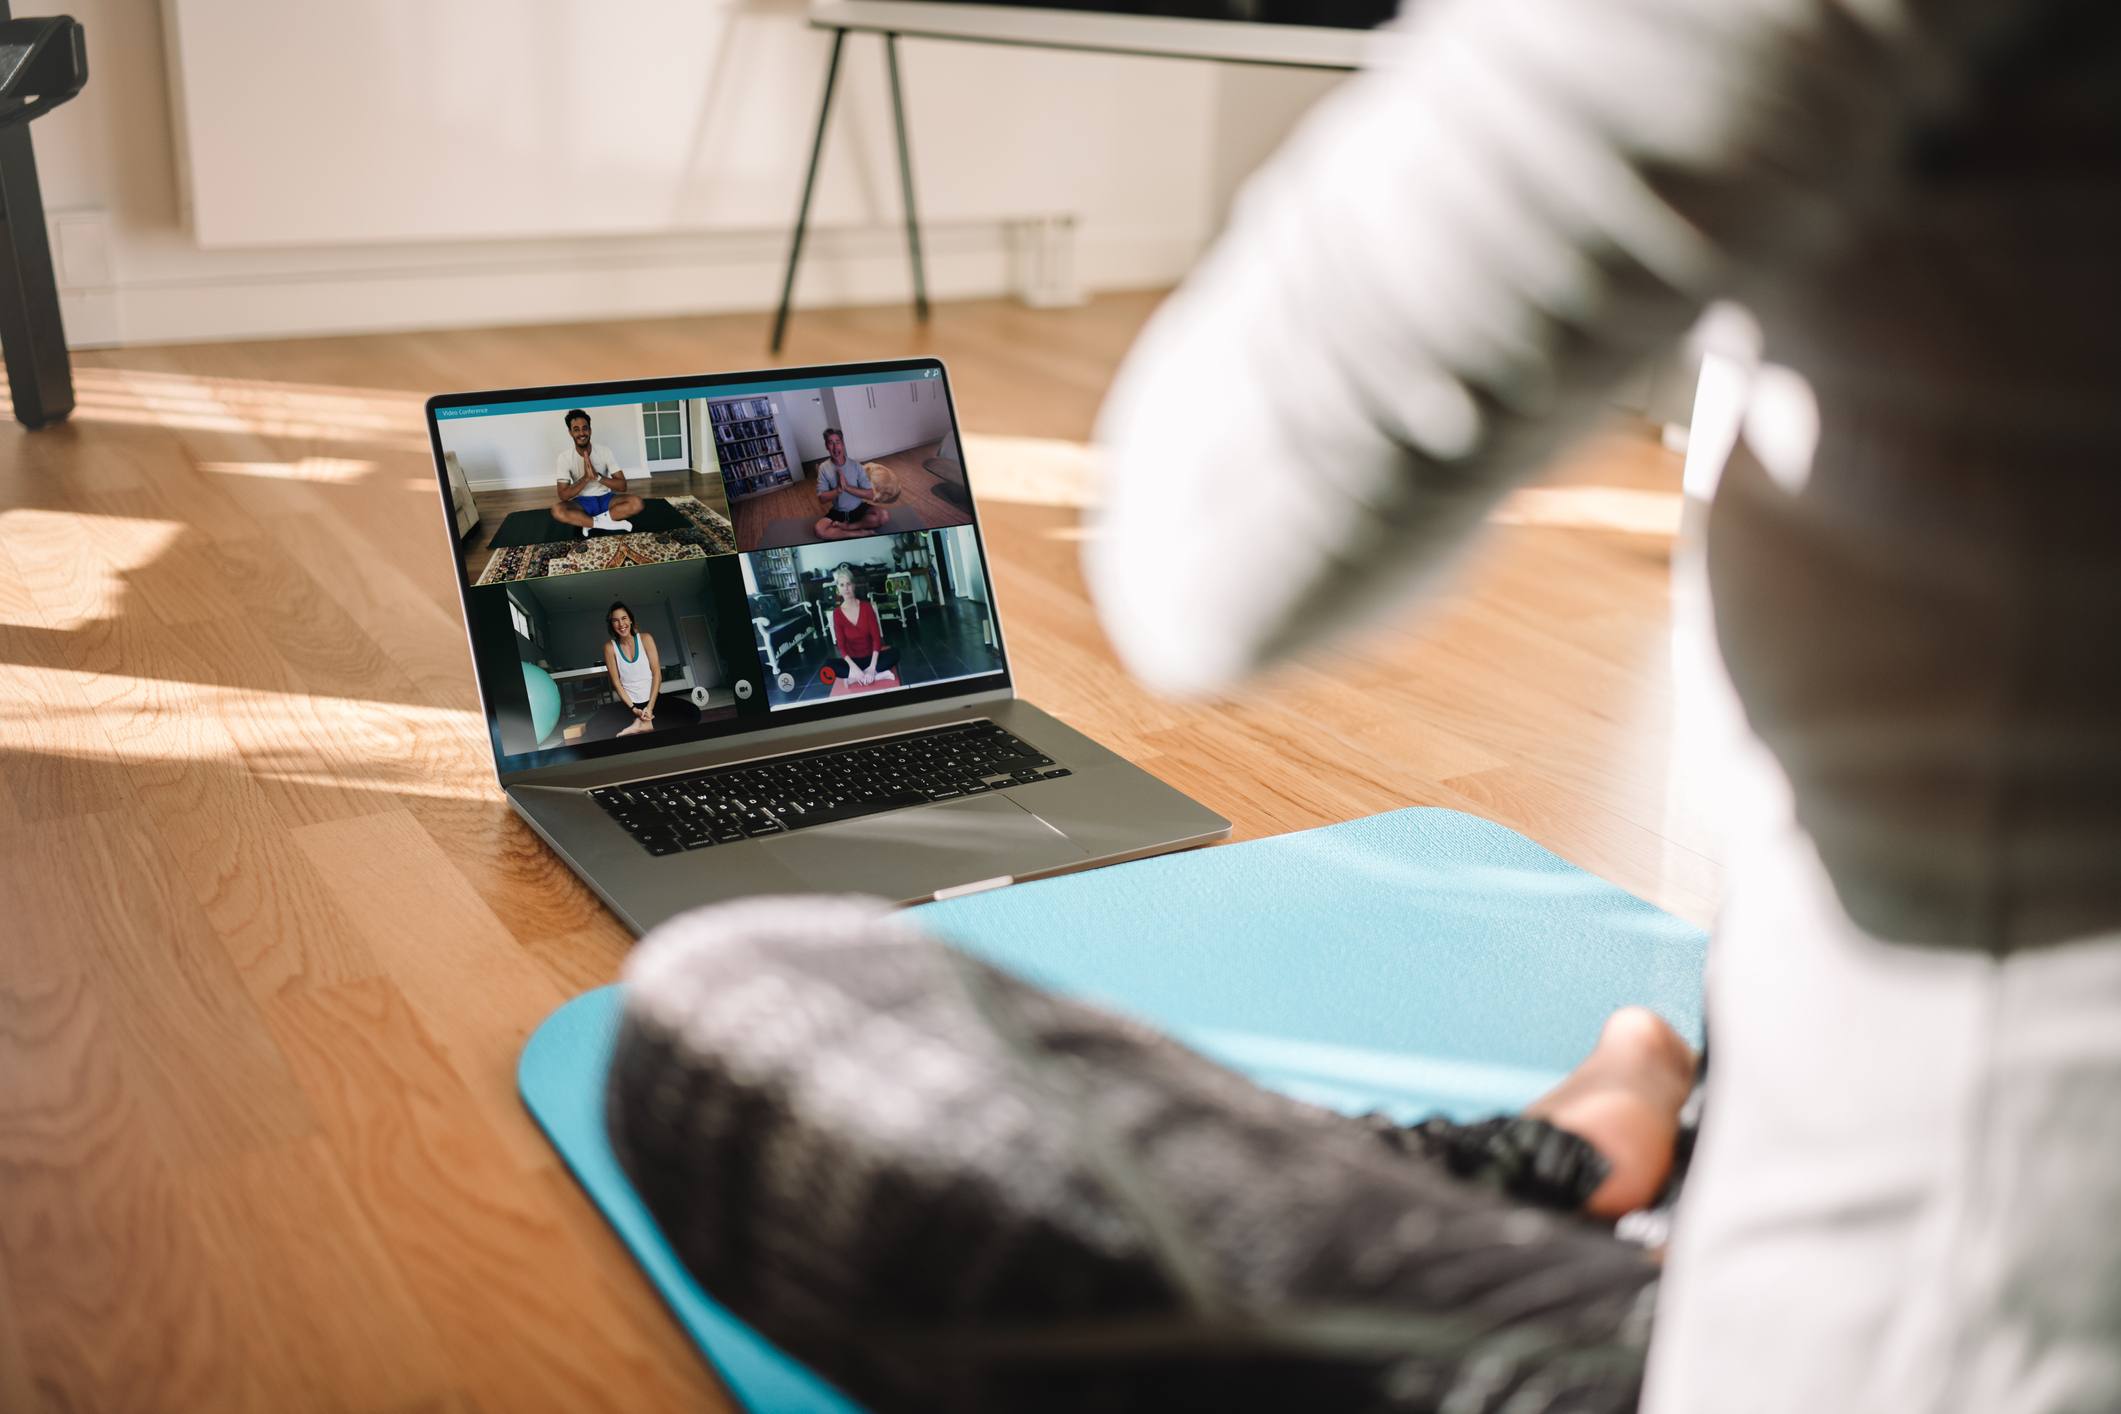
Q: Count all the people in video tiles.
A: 4